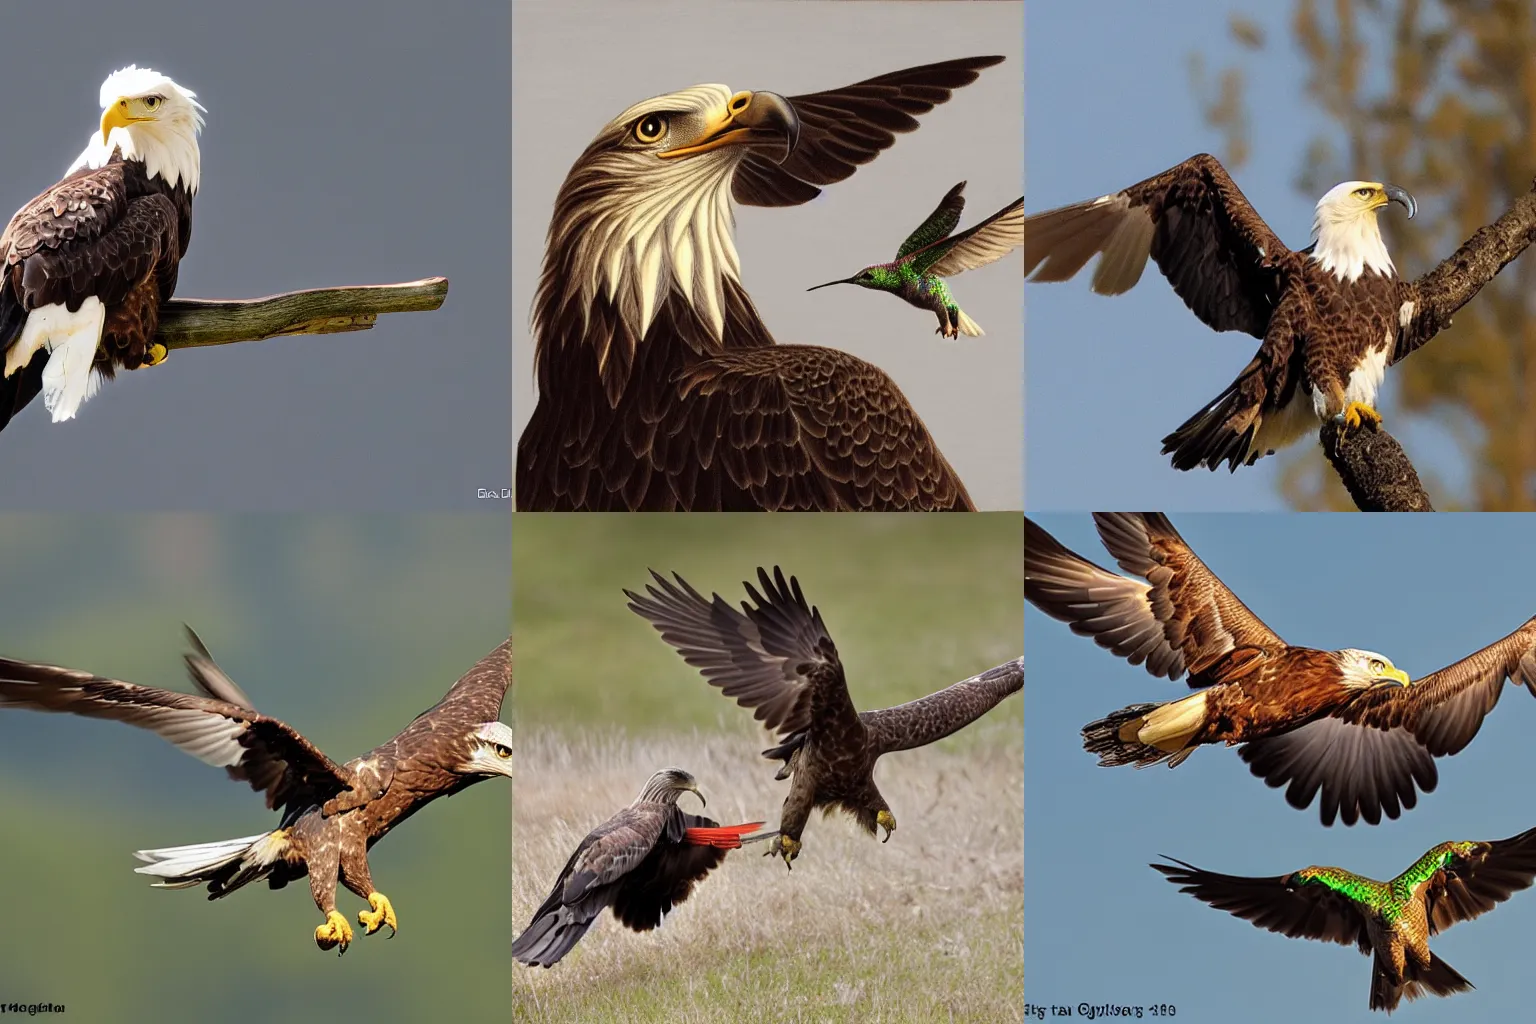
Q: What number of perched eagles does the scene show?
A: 2